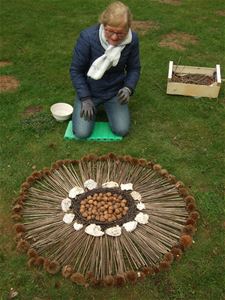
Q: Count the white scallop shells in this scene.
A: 13